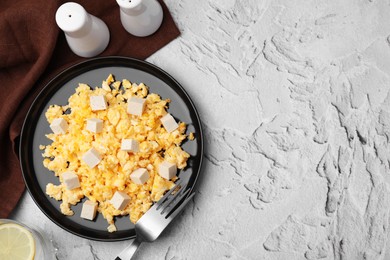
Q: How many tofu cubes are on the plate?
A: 12